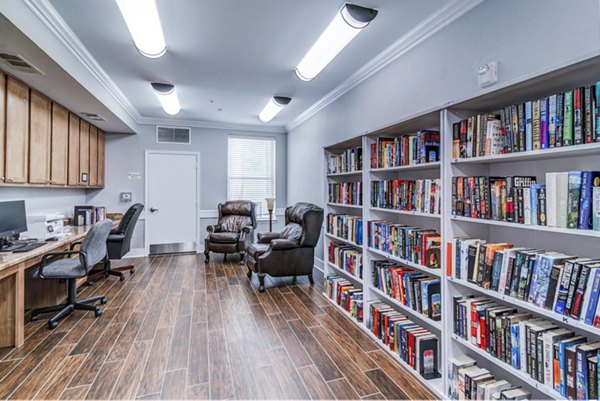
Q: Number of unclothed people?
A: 0